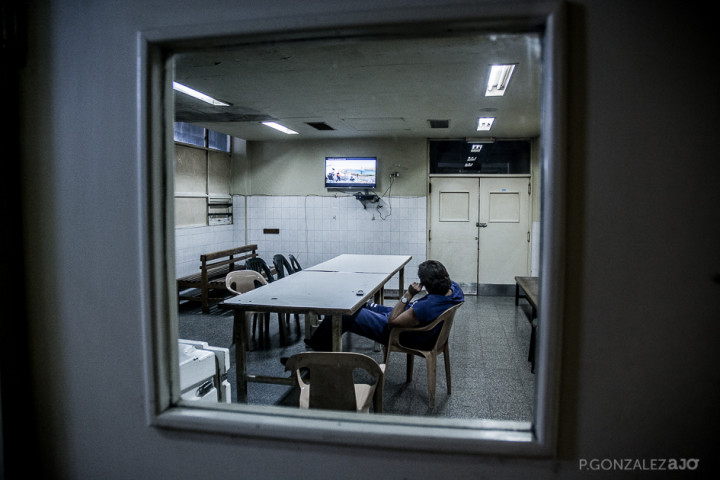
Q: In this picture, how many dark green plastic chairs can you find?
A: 3